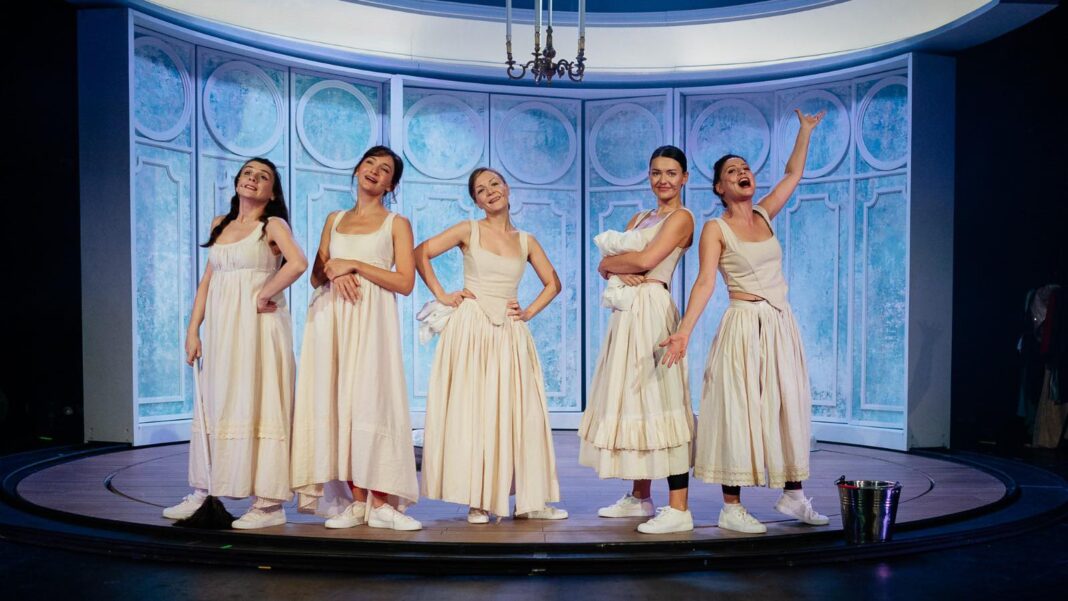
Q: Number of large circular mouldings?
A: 9